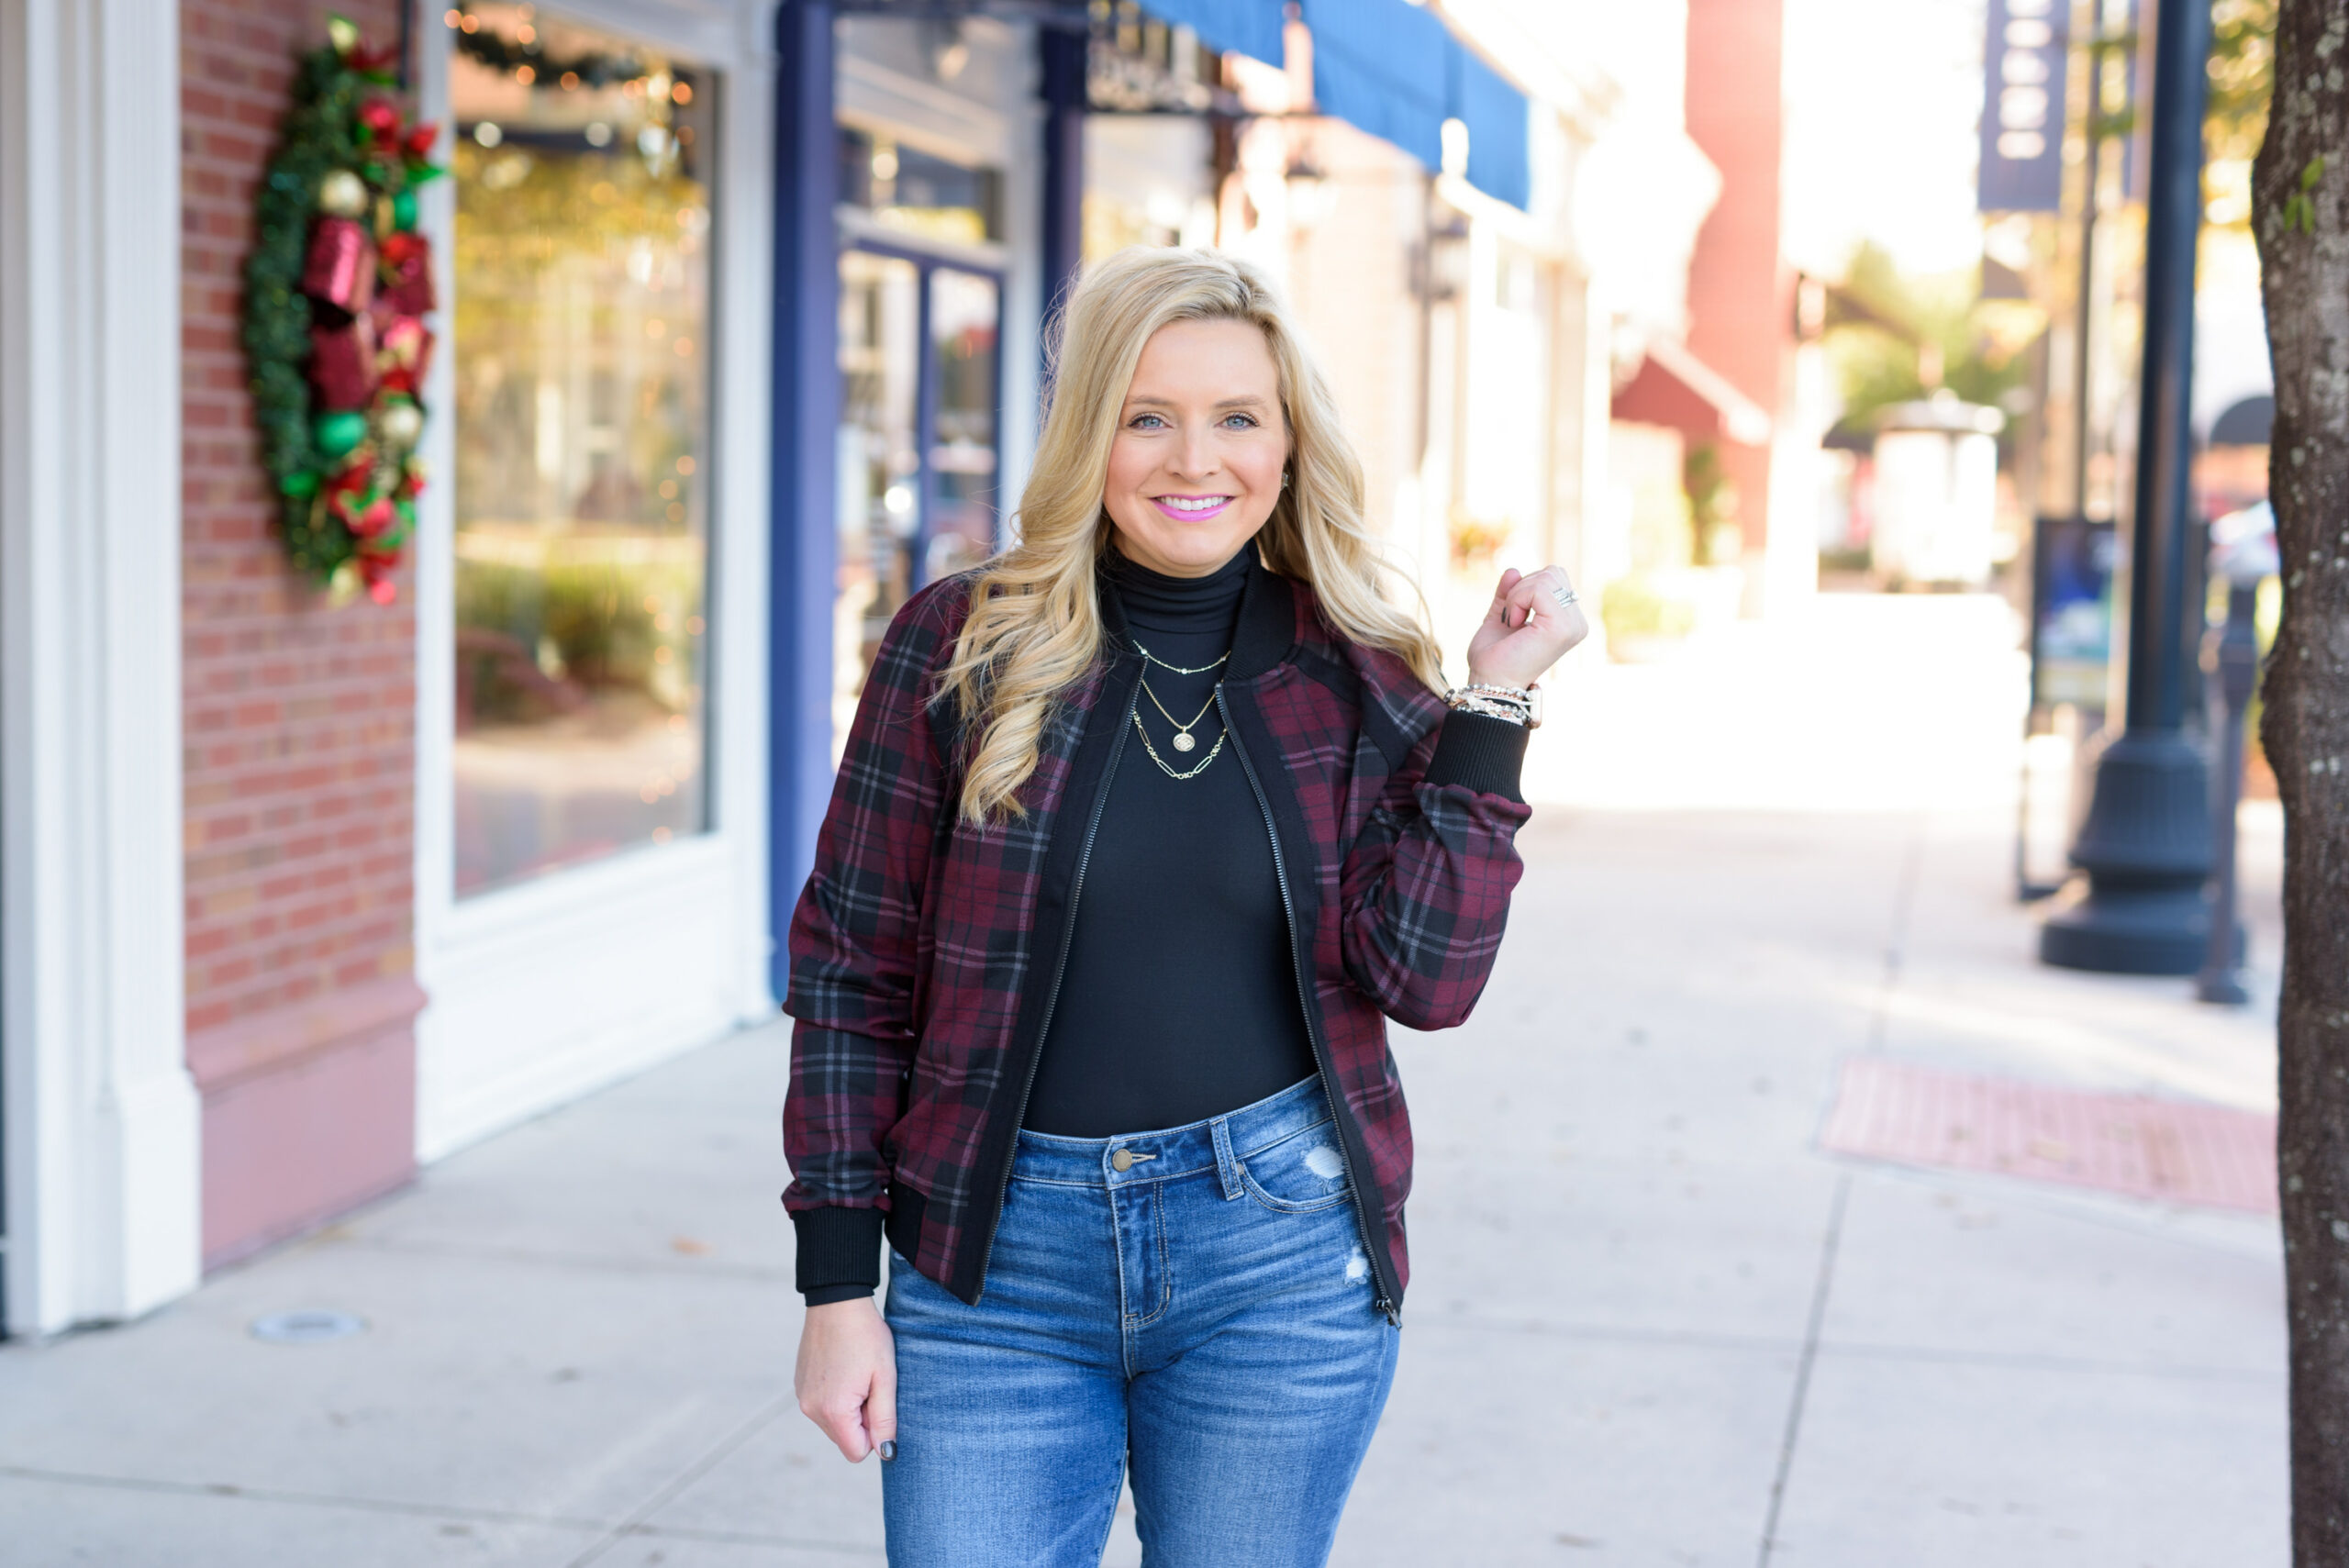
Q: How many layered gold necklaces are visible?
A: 3